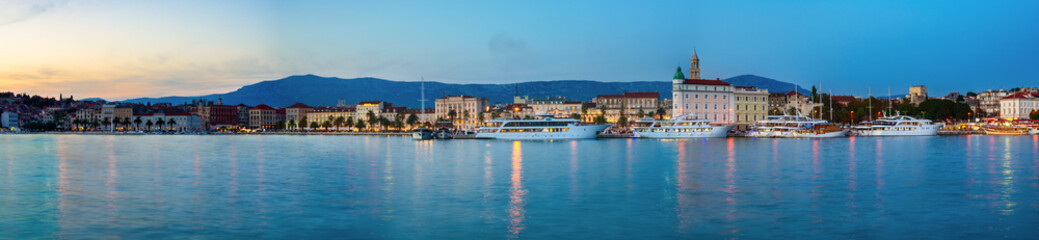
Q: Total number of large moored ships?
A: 4